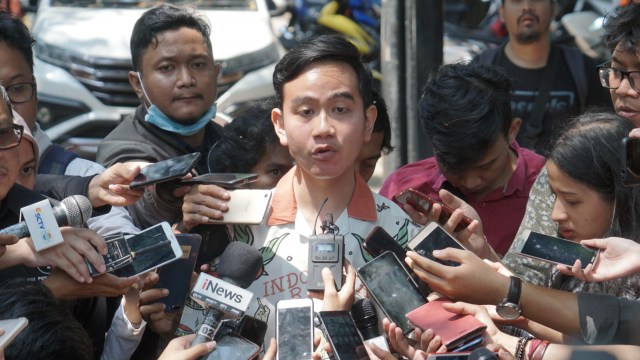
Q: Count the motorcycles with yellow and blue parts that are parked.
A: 1